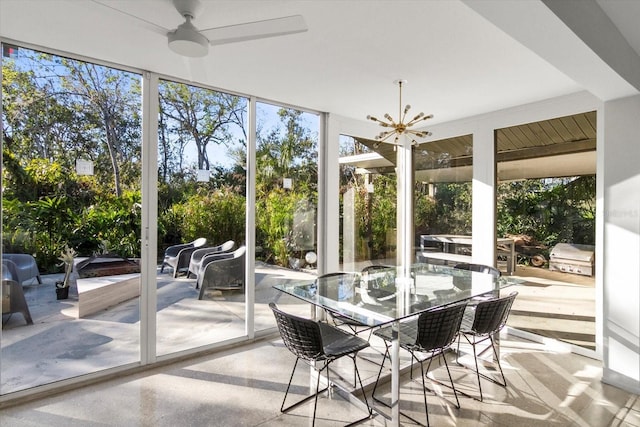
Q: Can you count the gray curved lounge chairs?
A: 5